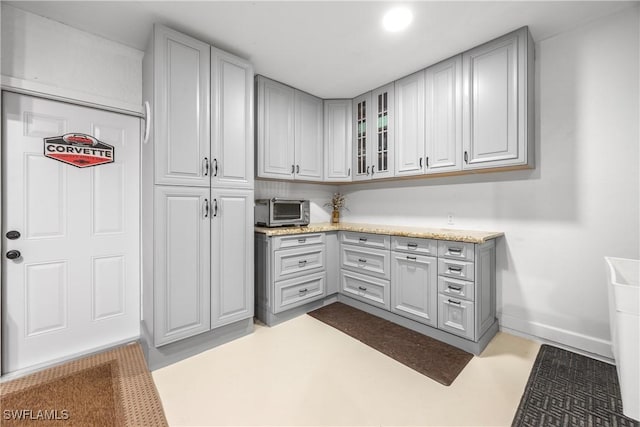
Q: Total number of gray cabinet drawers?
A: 11